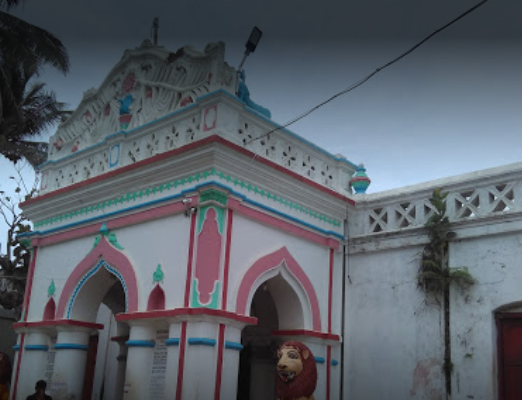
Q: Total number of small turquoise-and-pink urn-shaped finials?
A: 1